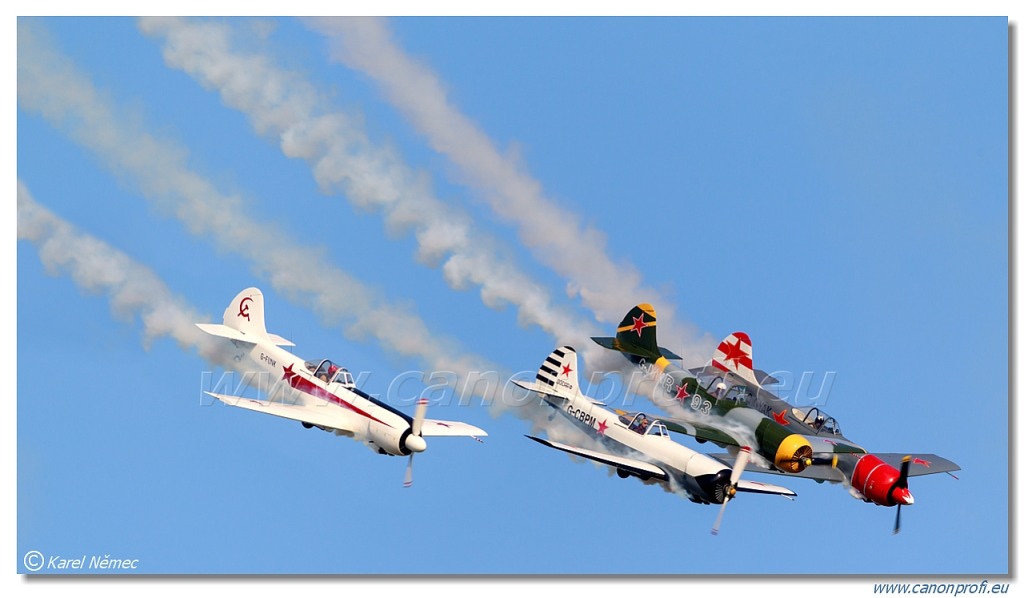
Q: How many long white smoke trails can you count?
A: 4